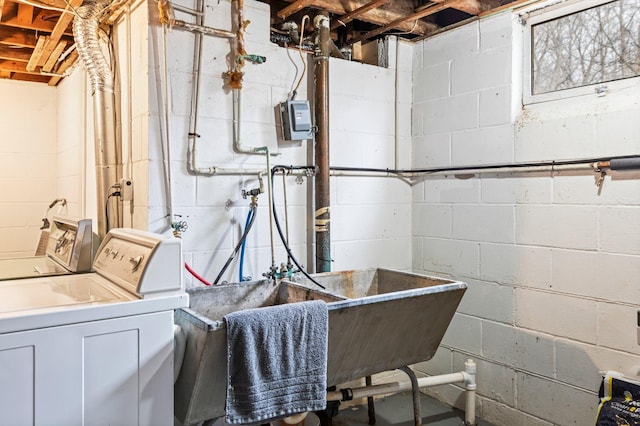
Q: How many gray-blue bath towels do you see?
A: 1